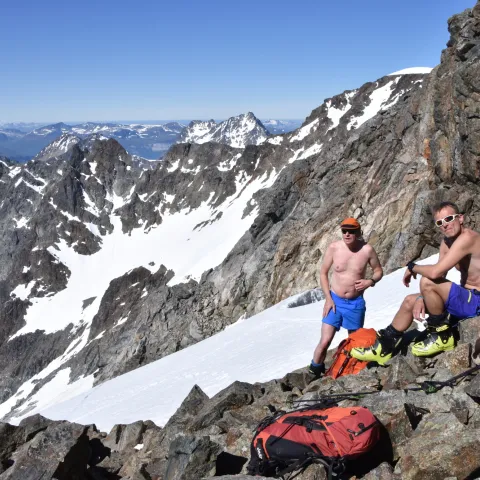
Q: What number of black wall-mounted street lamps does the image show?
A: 0